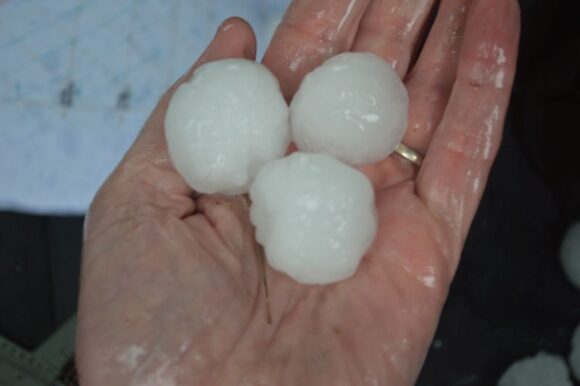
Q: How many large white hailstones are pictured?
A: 3